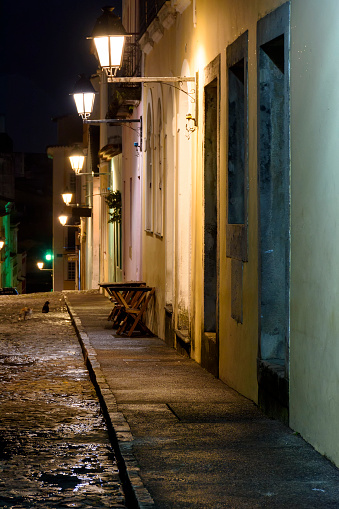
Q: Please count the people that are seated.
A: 0